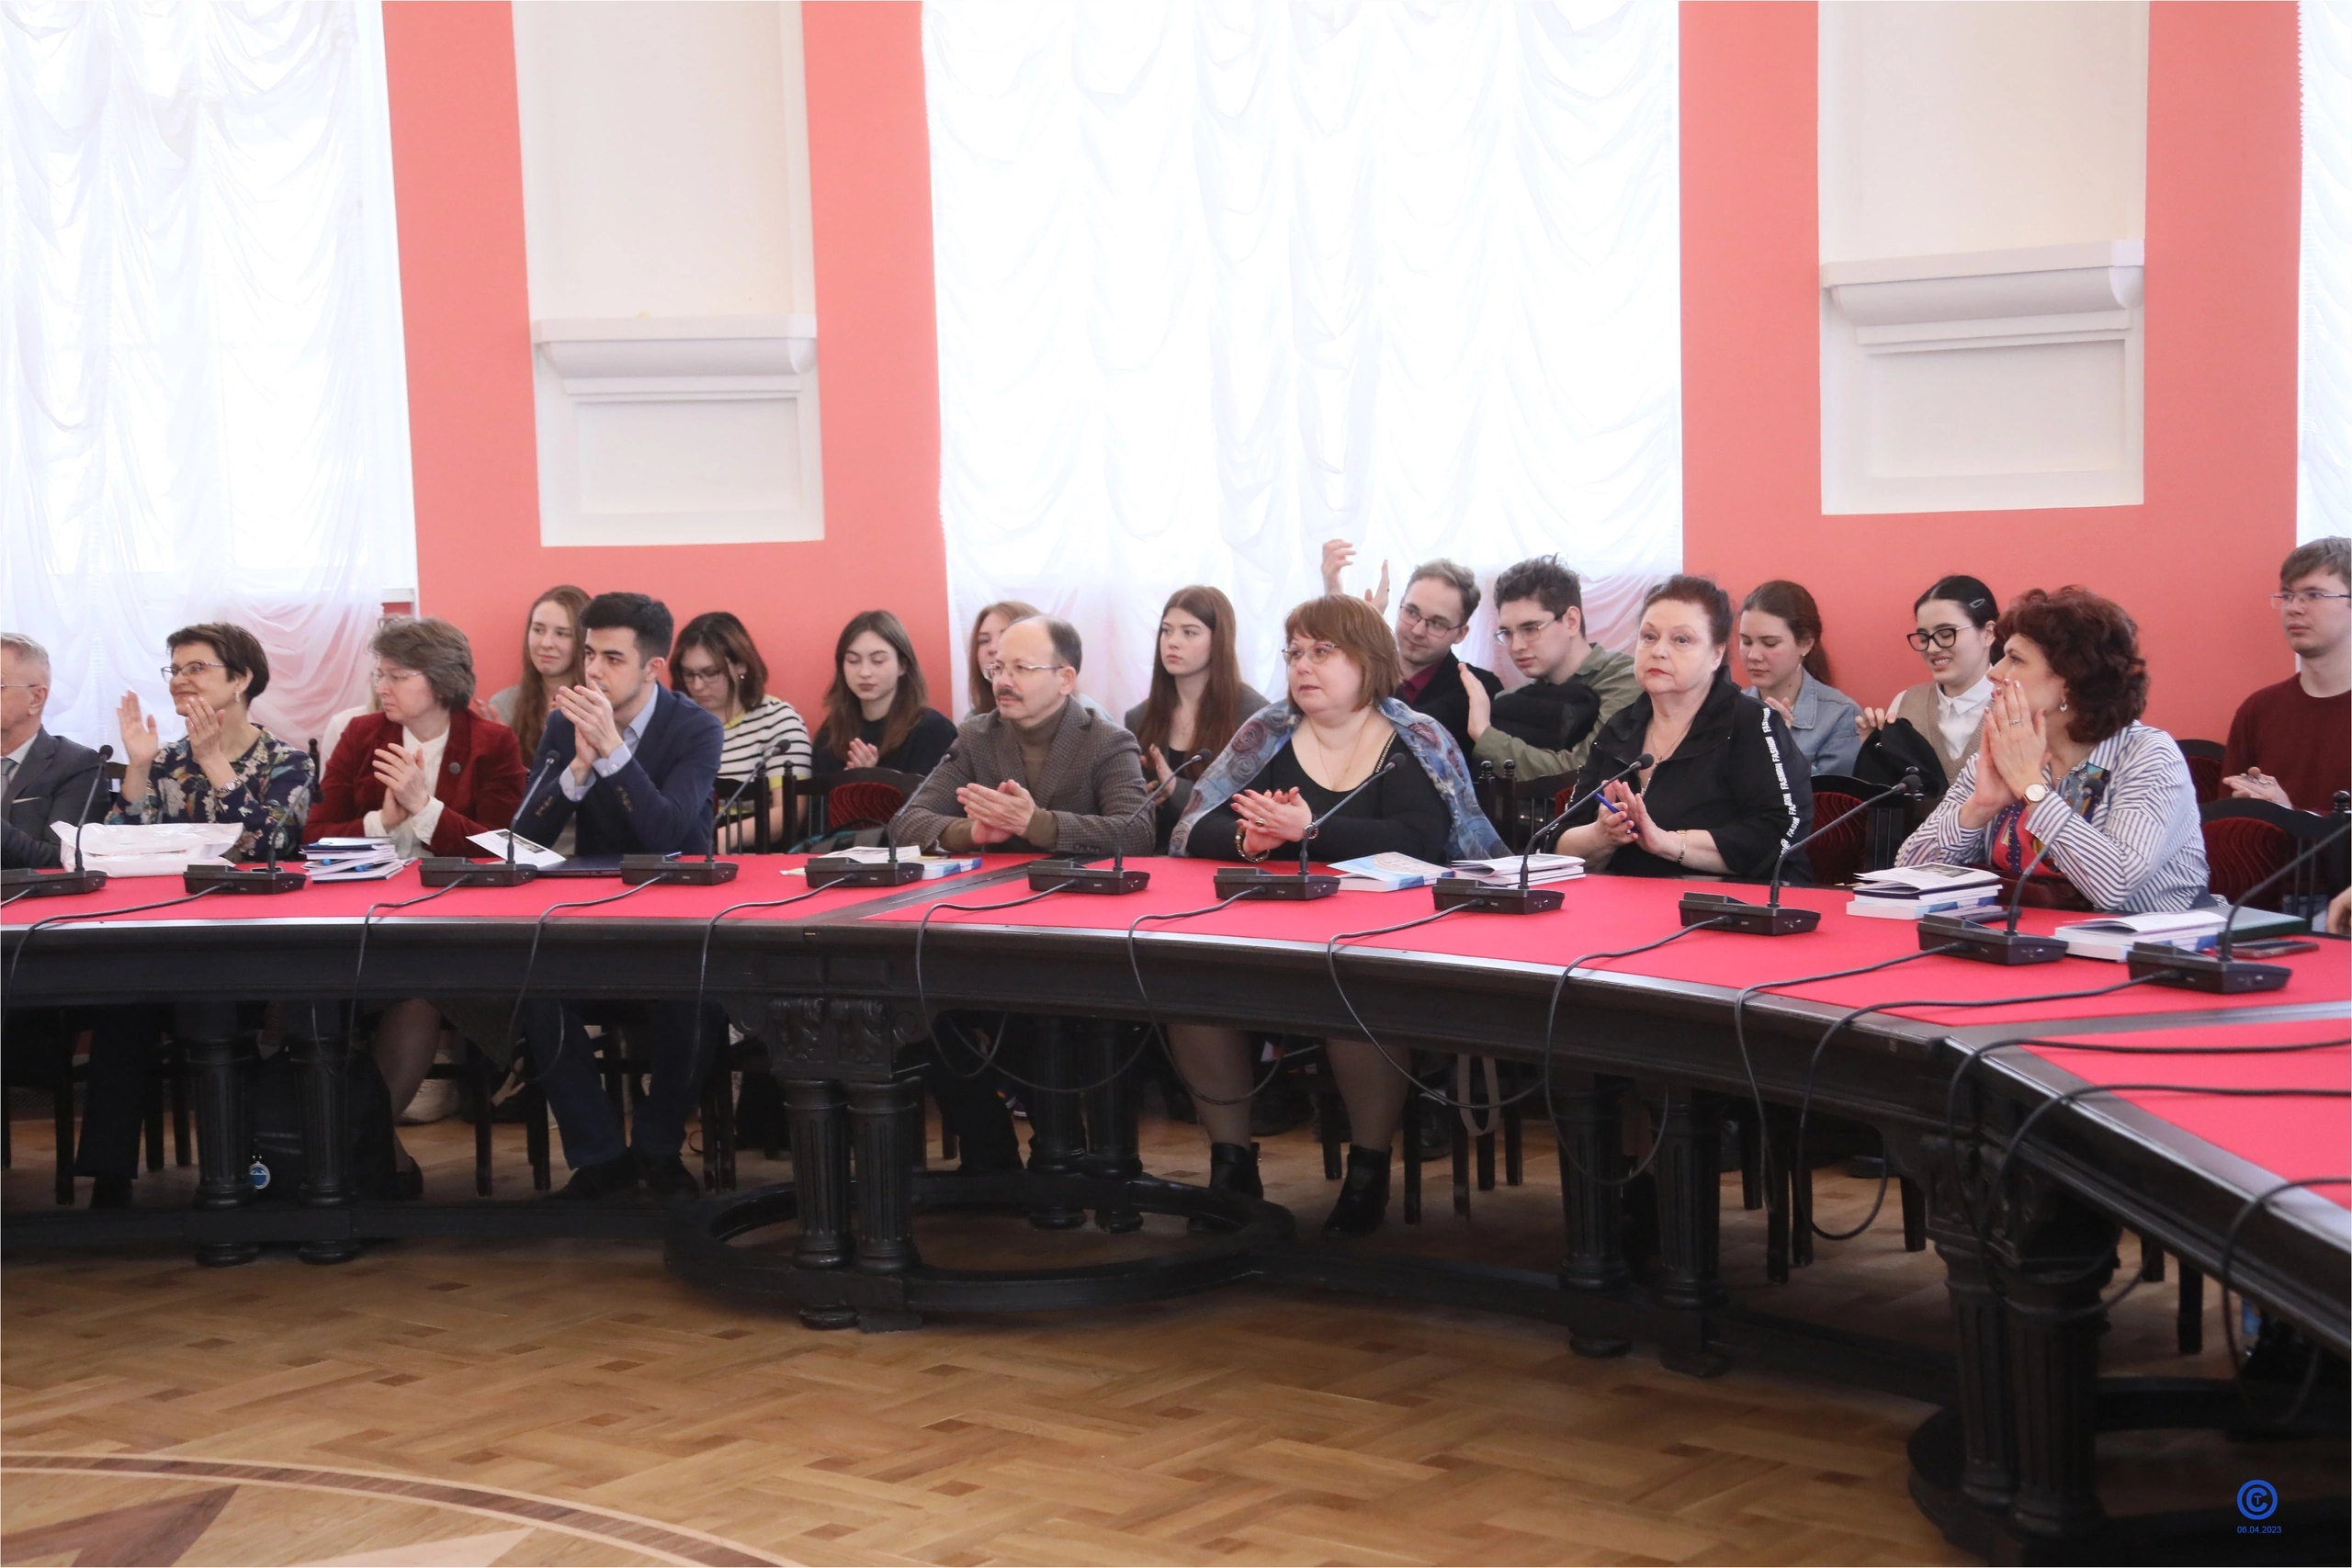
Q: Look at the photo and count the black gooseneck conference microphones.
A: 11